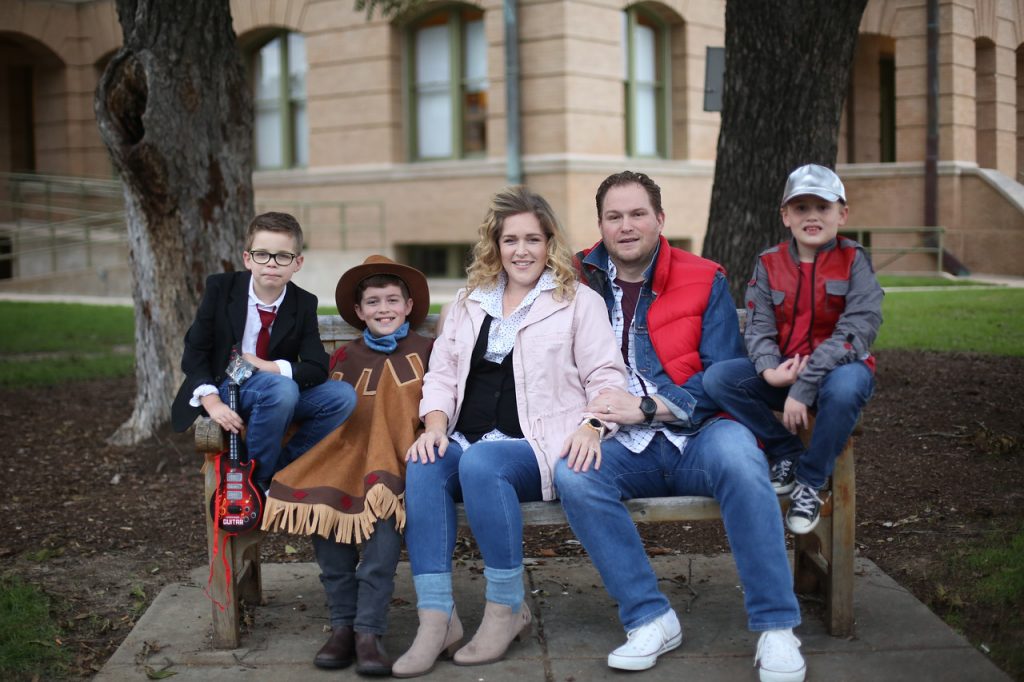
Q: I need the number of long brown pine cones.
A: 0